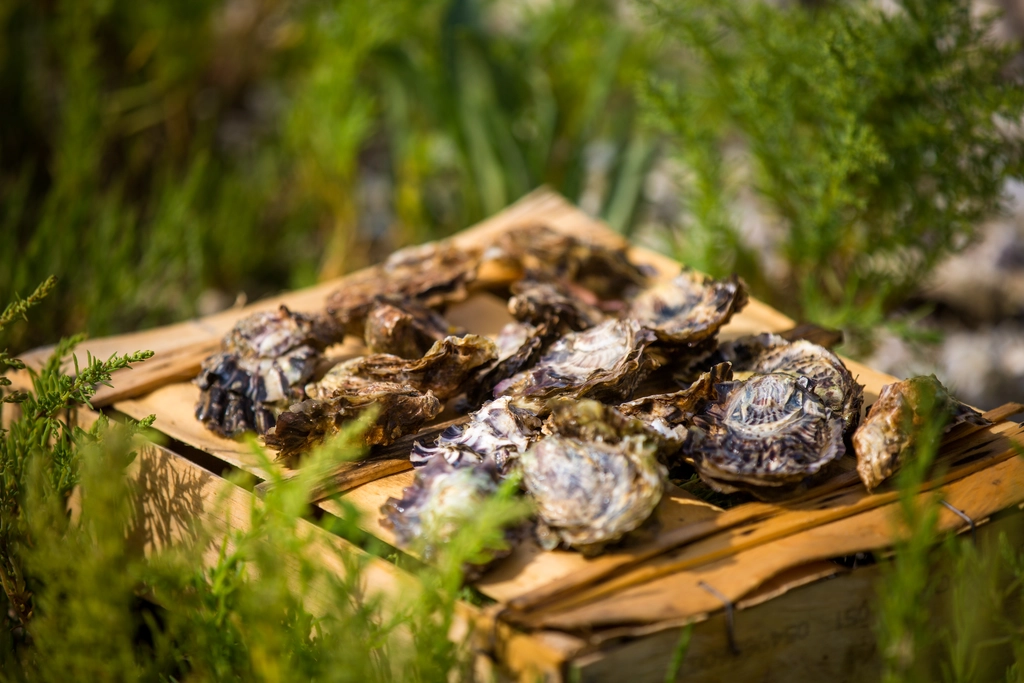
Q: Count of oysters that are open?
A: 0